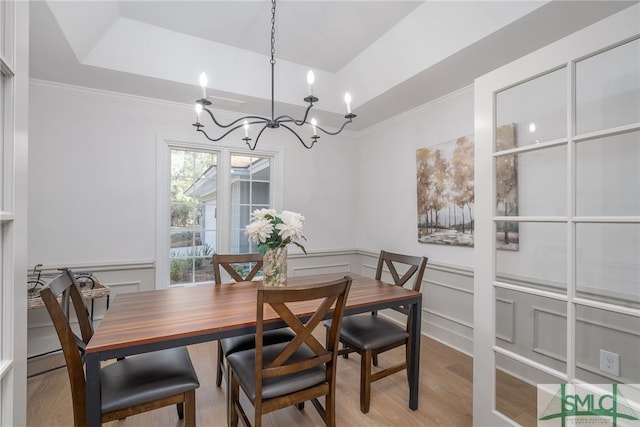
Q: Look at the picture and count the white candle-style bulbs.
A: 6